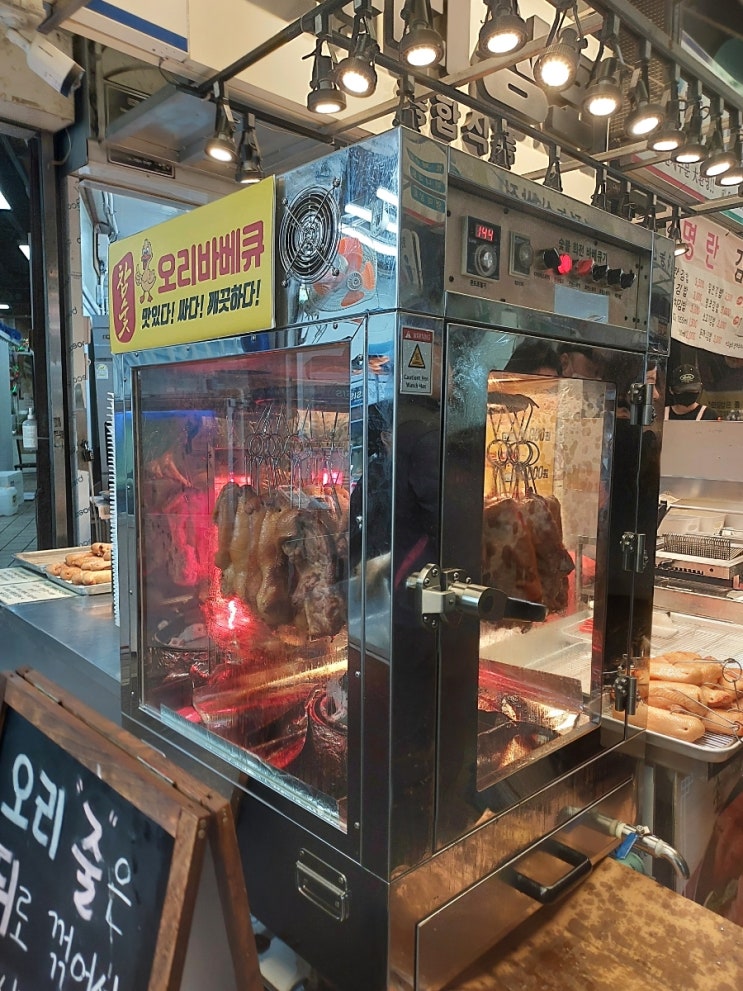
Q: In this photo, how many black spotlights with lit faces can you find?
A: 14